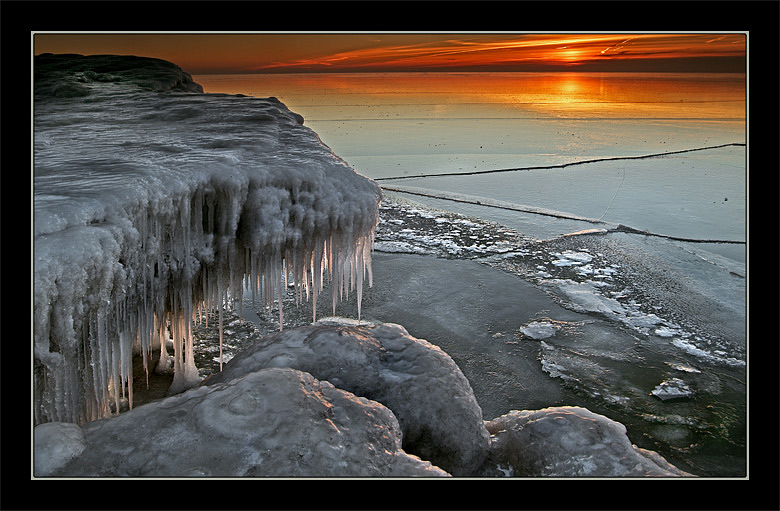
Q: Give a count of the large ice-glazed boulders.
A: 3